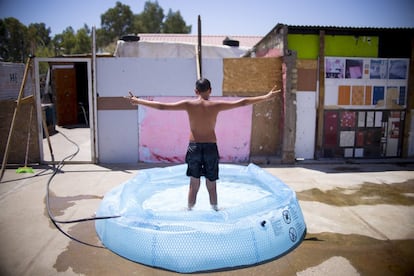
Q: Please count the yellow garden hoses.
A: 0